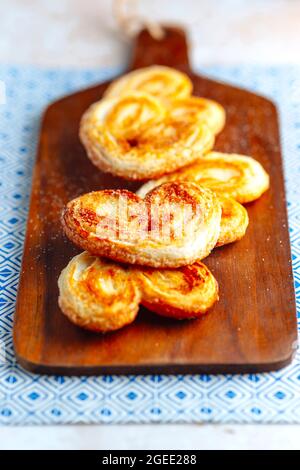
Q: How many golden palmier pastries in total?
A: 5